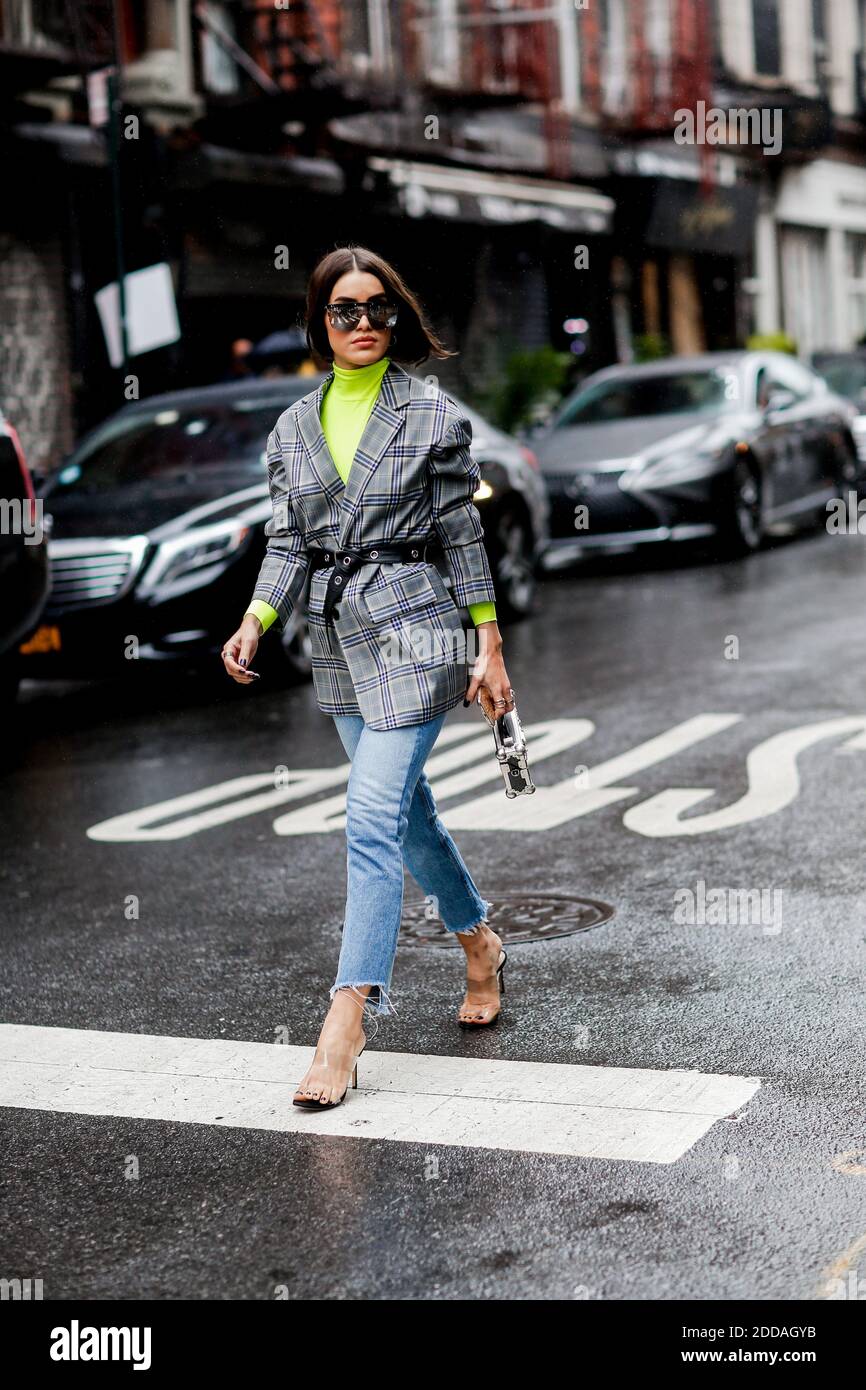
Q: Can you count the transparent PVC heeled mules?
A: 2